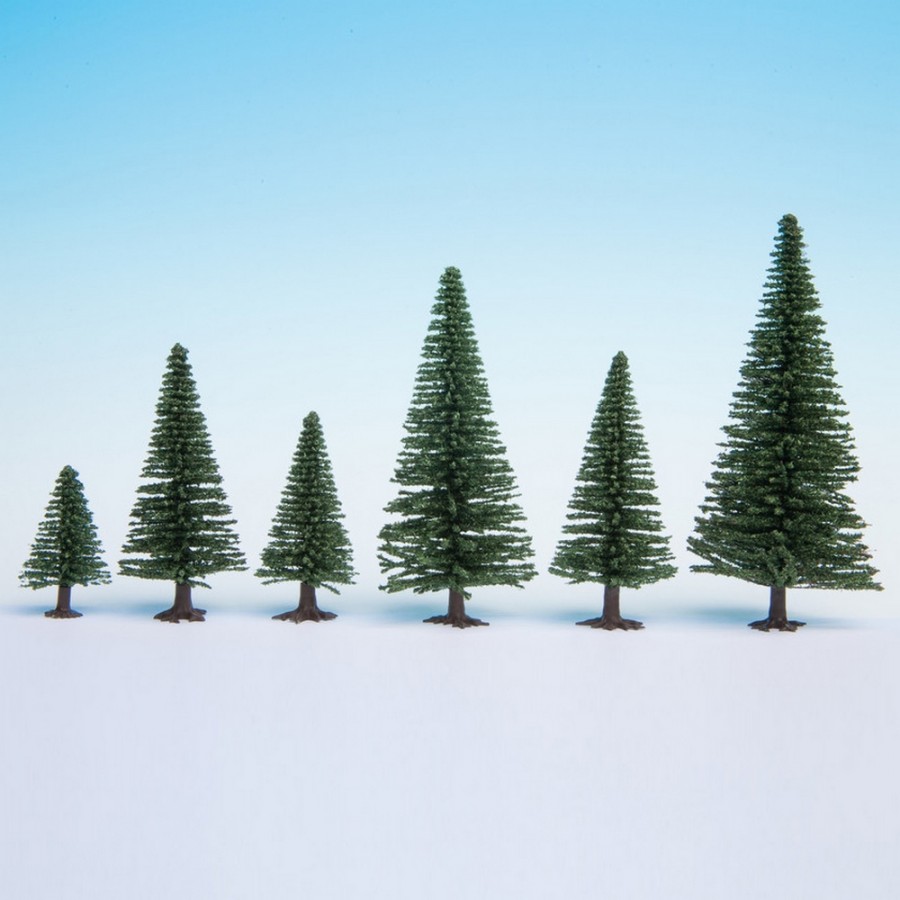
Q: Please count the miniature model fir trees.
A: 6